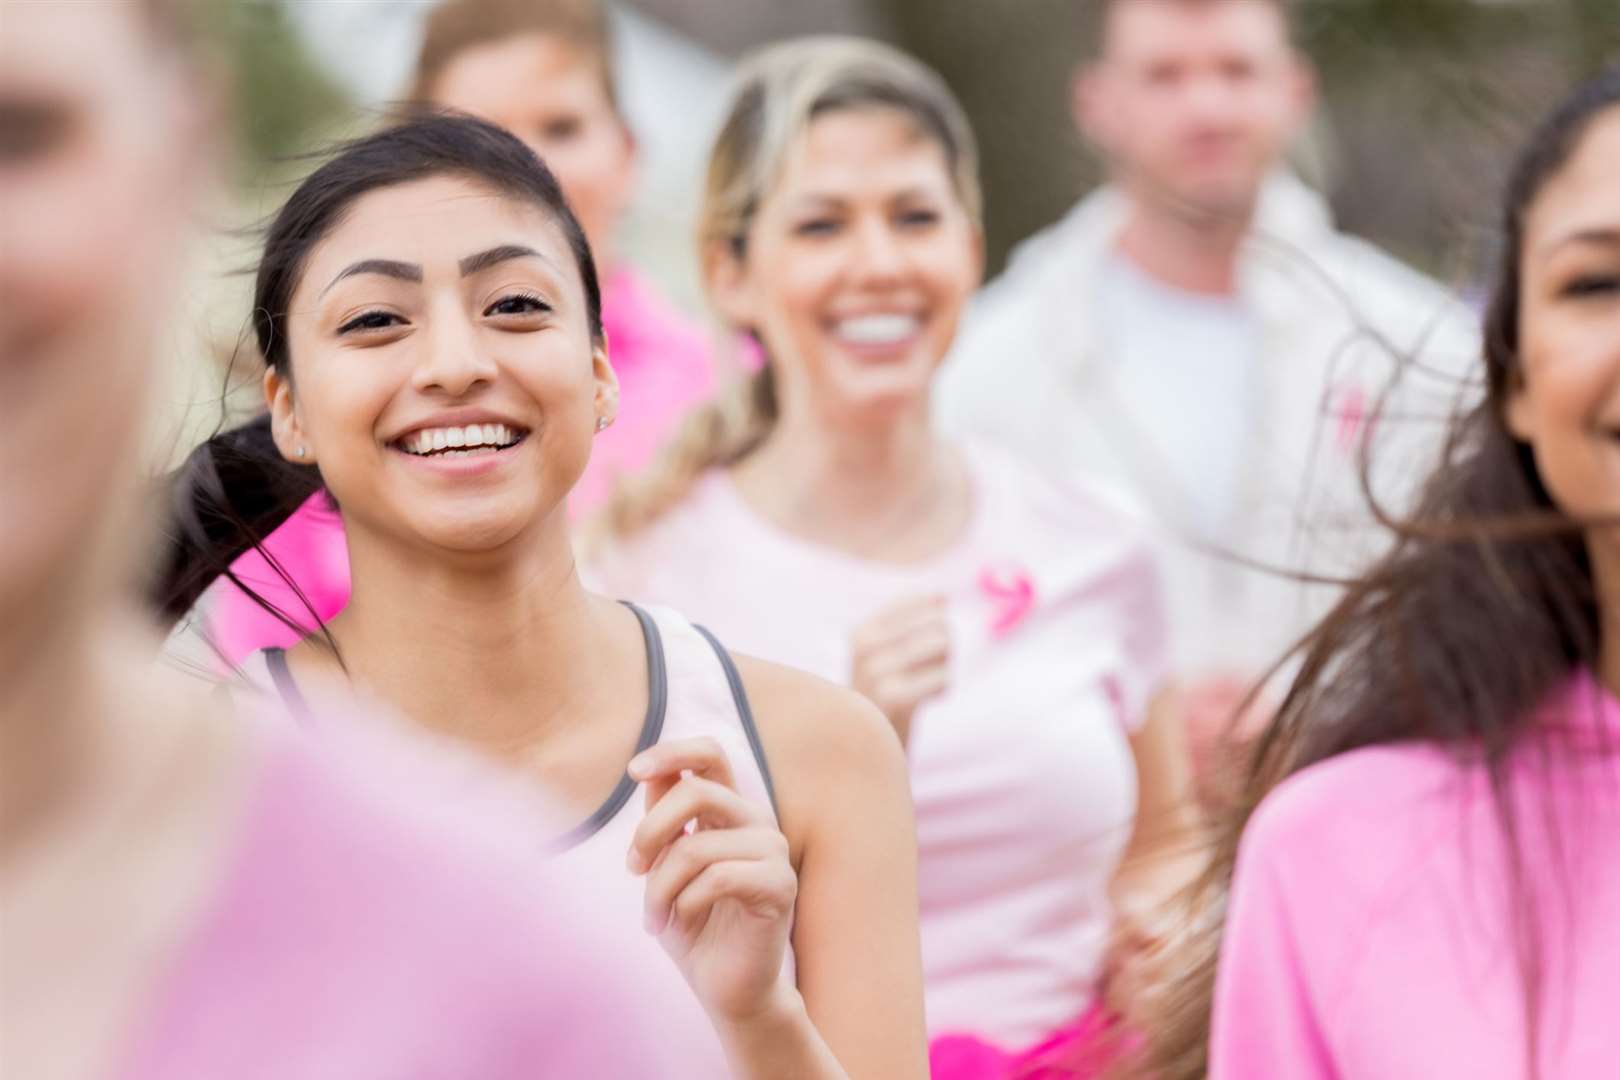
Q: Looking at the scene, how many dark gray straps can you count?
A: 3